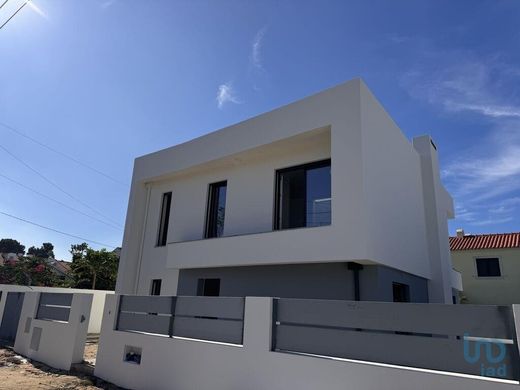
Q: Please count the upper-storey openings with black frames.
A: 3